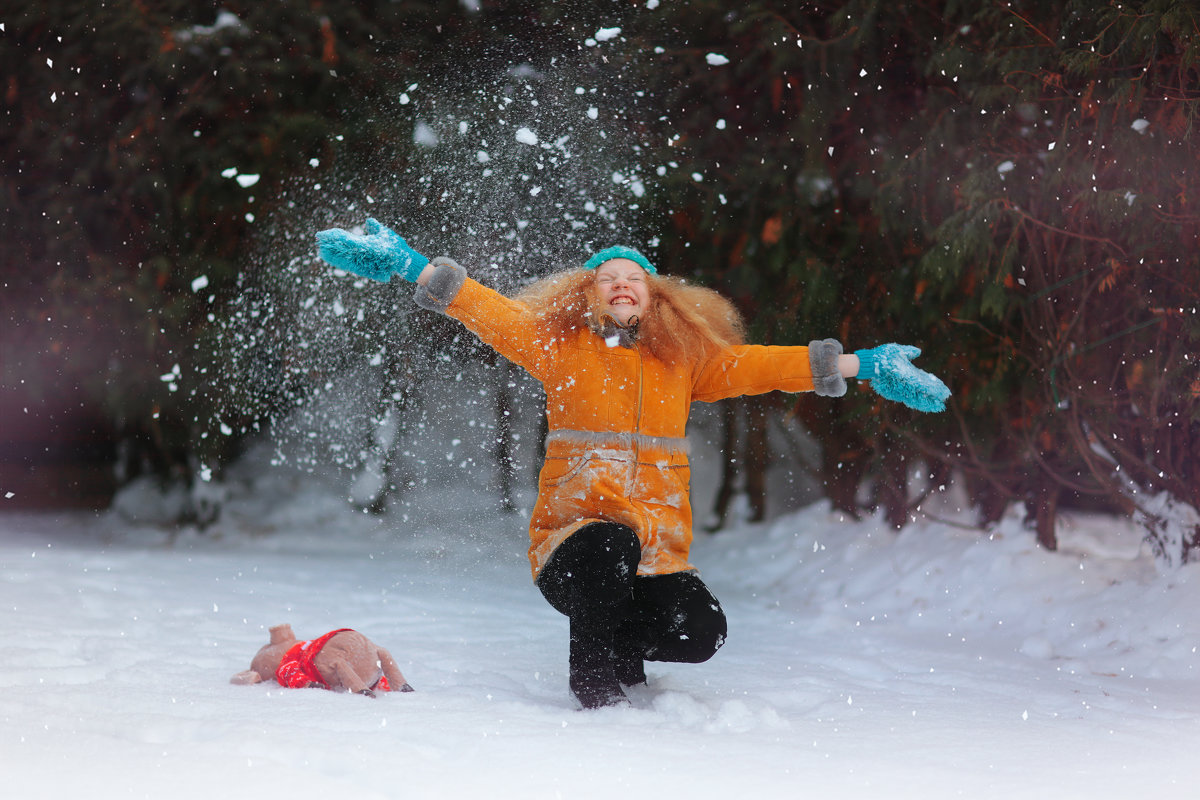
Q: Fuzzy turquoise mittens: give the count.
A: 2